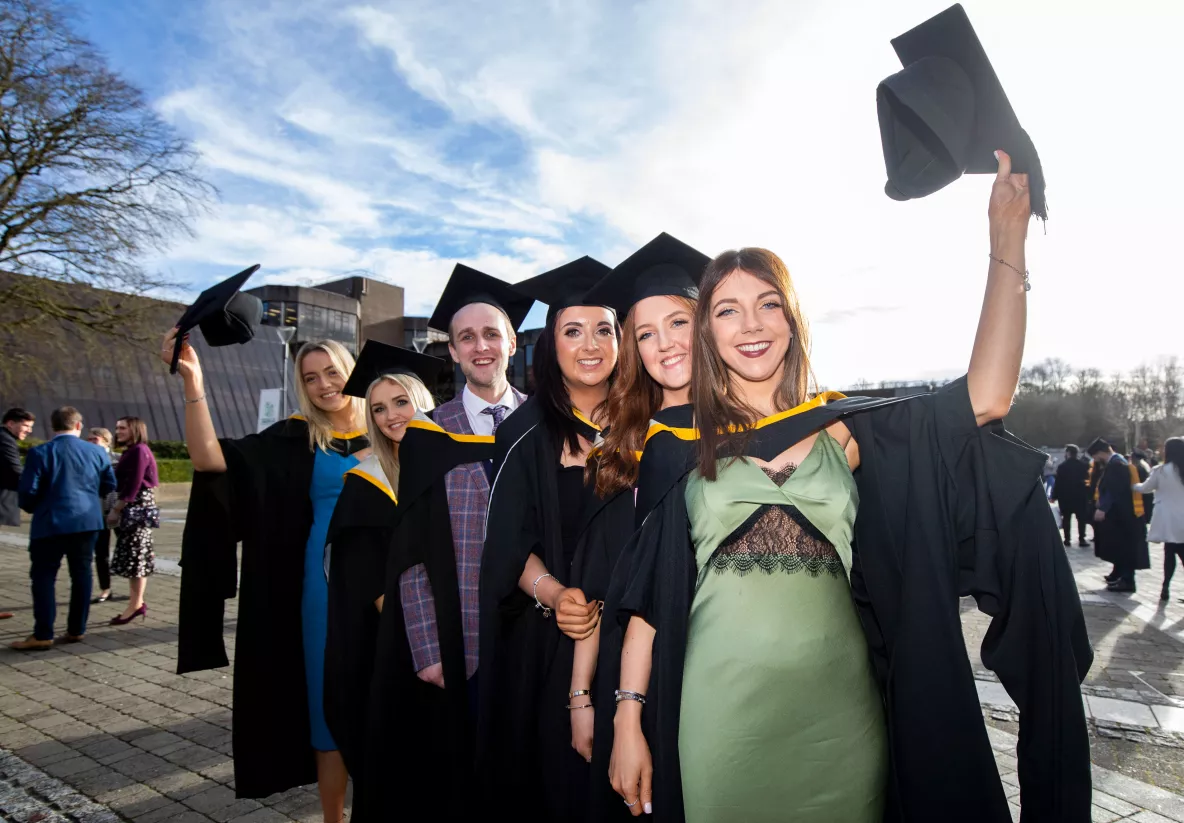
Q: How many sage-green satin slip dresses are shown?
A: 1